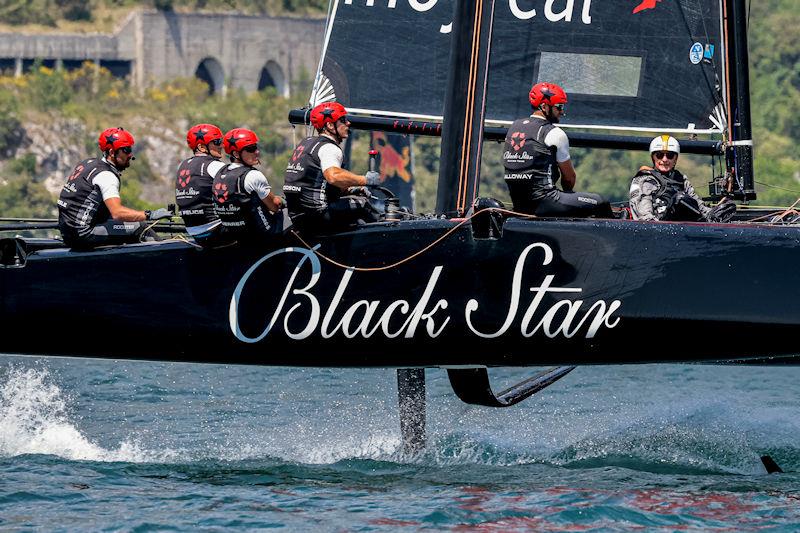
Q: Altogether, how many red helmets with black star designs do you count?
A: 5